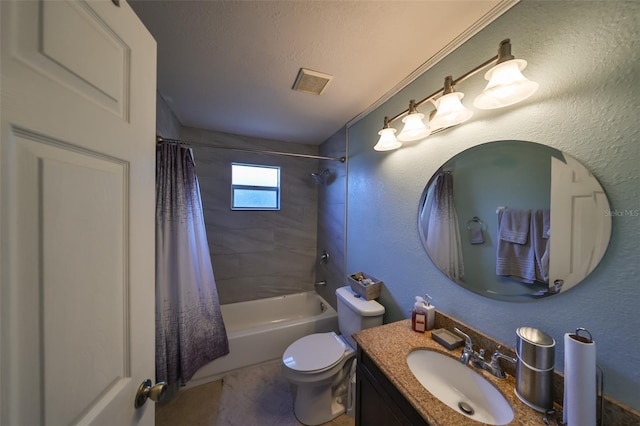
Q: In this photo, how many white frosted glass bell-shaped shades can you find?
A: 4